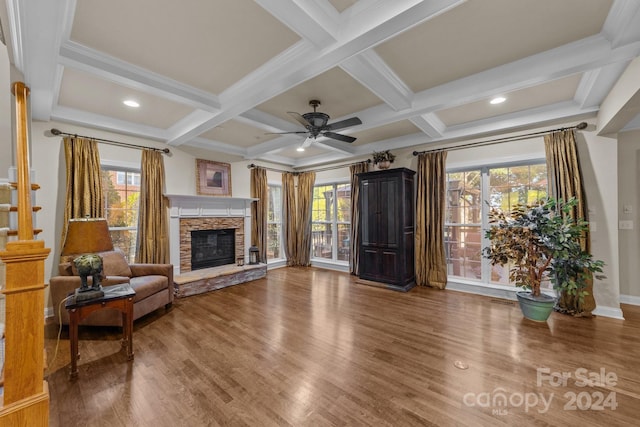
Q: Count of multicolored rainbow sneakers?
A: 0